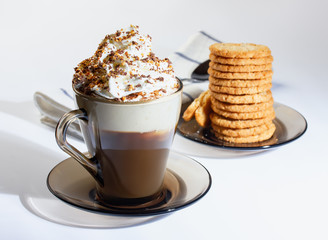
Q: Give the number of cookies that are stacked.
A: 12